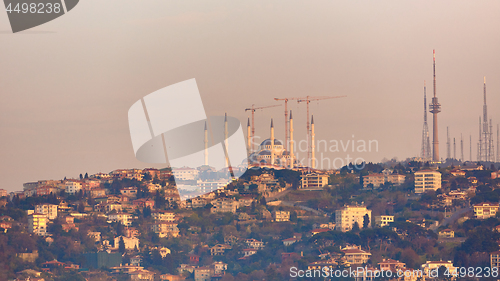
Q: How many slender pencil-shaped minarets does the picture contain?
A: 6